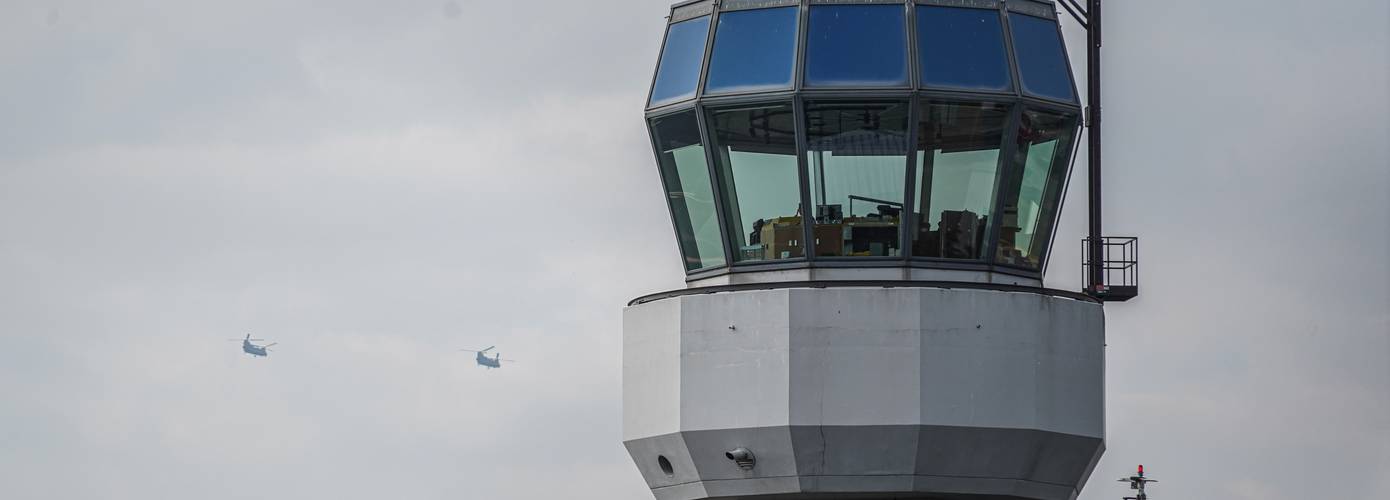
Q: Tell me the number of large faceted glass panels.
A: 10